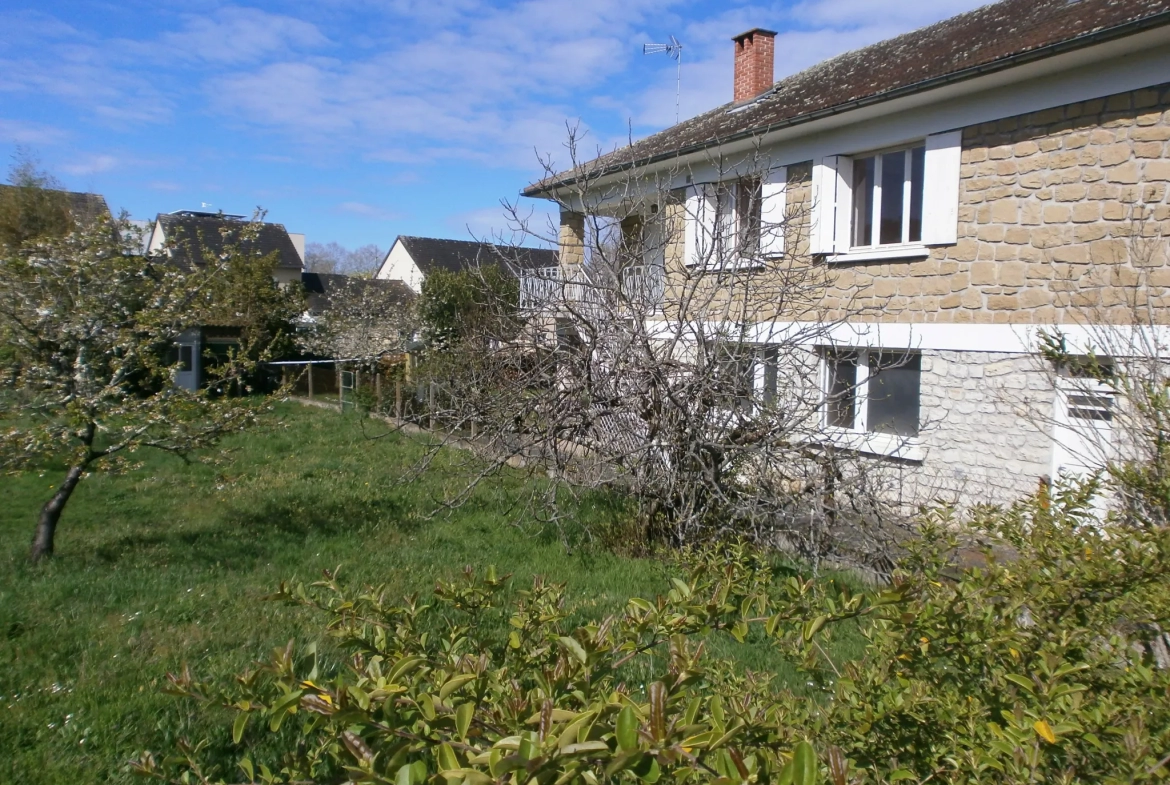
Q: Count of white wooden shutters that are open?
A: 4